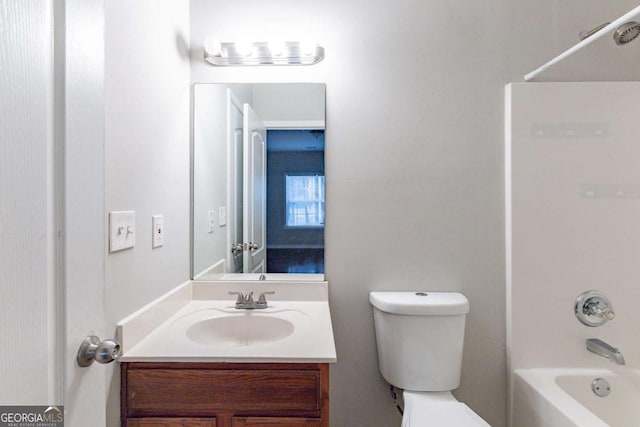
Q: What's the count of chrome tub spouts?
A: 1